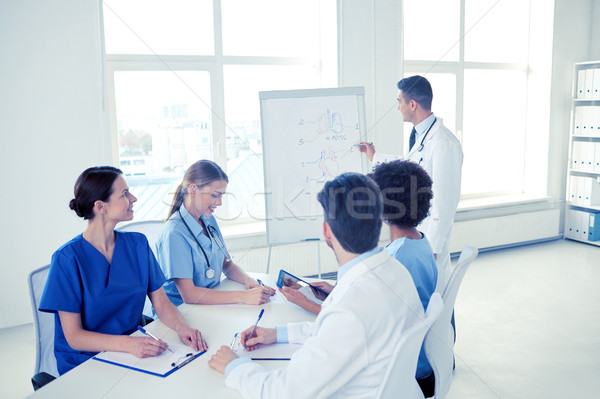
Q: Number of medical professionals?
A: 5